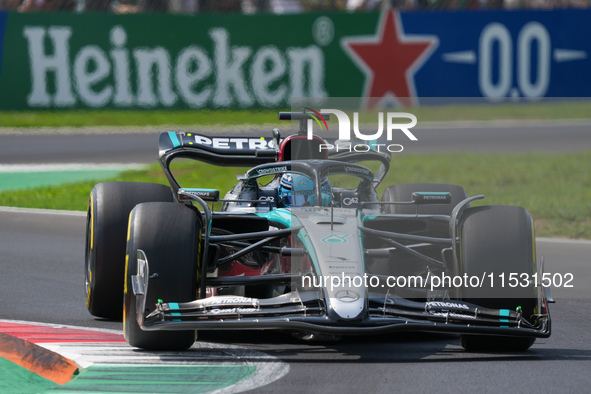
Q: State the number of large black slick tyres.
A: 4